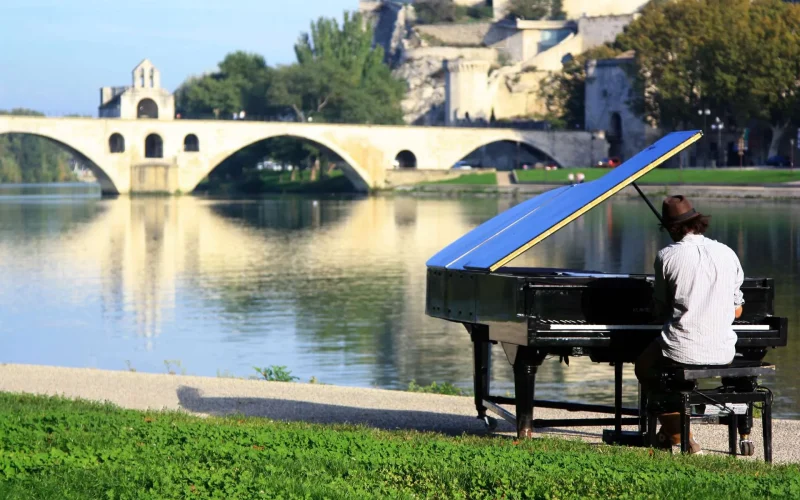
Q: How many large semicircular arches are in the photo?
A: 3